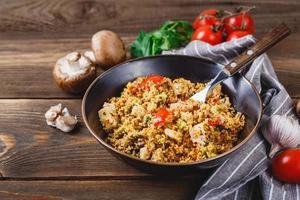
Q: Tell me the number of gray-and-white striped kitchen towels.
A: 1